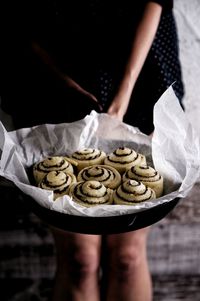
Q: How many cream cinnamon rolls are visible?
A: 8